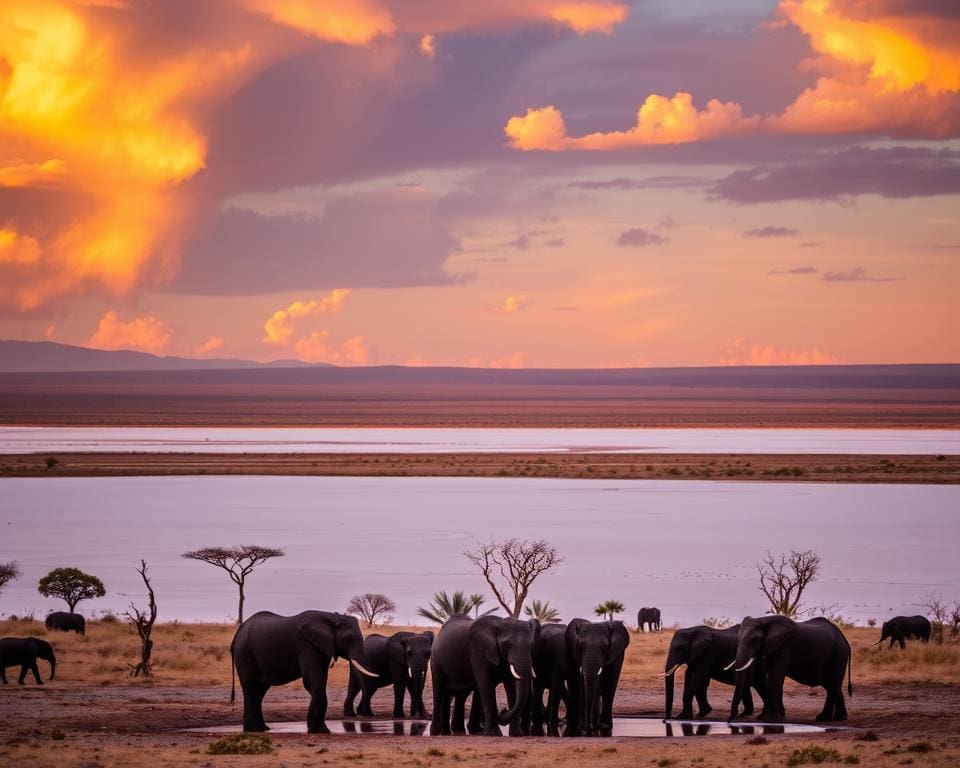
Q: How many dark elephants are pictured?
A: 11